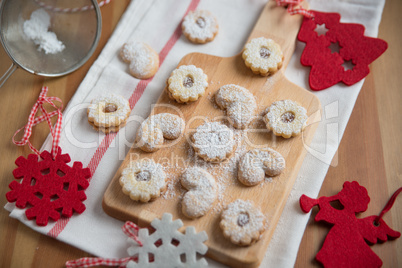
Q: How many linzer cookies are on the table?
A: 8